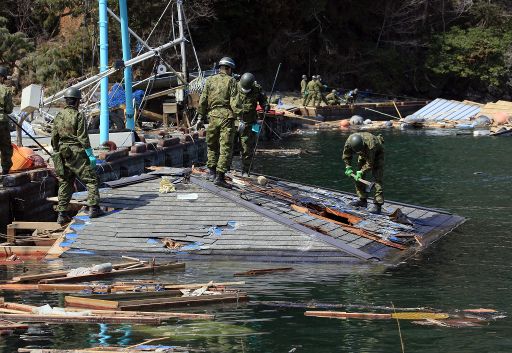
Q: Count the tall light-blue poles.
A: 2